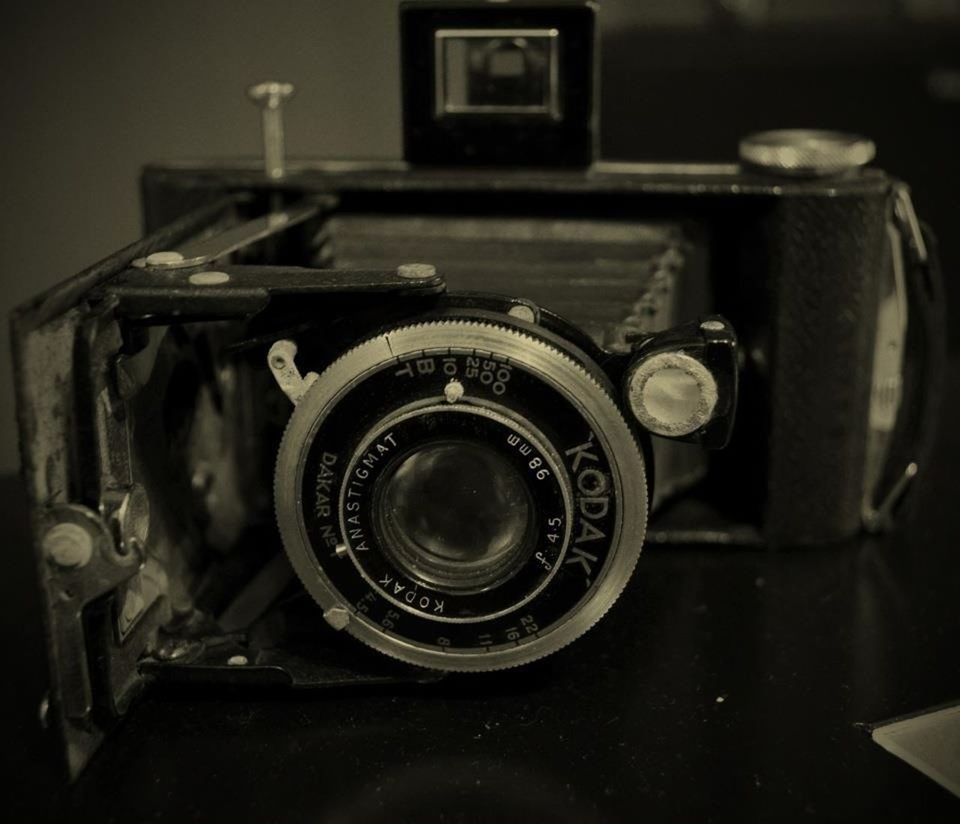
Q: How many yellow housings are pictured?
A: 0